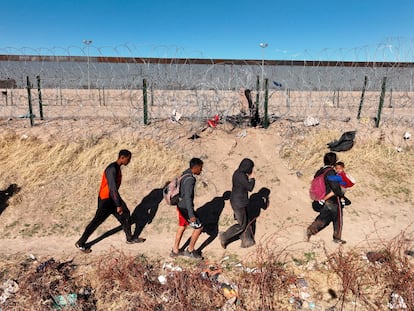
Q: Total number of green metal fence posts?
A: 7